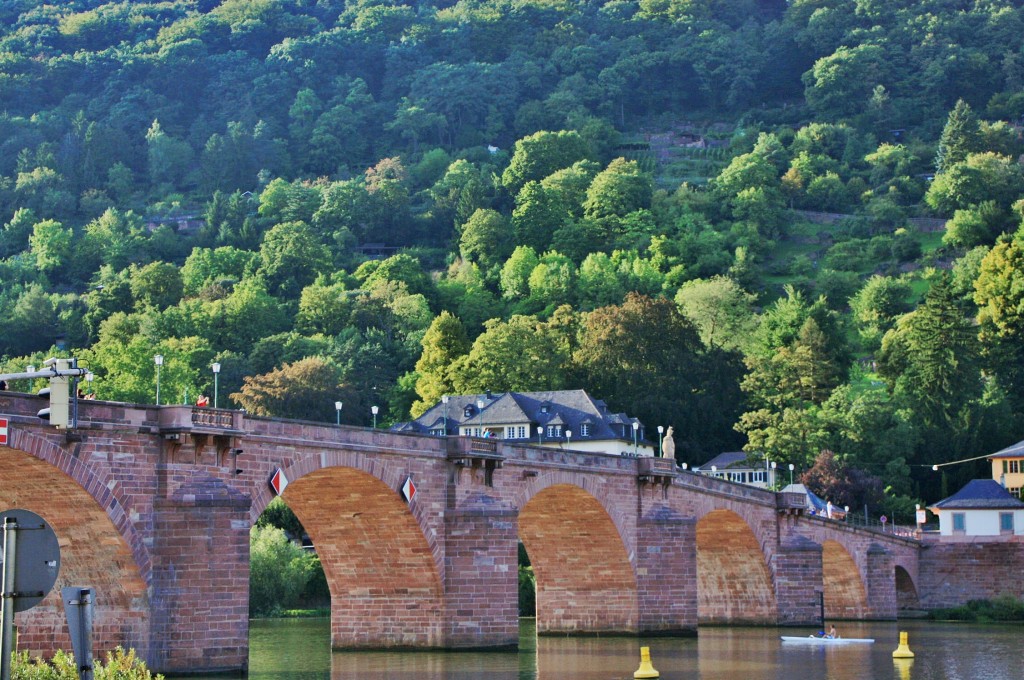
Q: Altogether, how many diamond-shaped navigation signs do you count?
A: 2